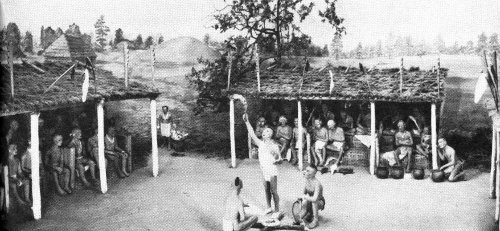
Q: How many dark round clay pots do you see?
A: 4